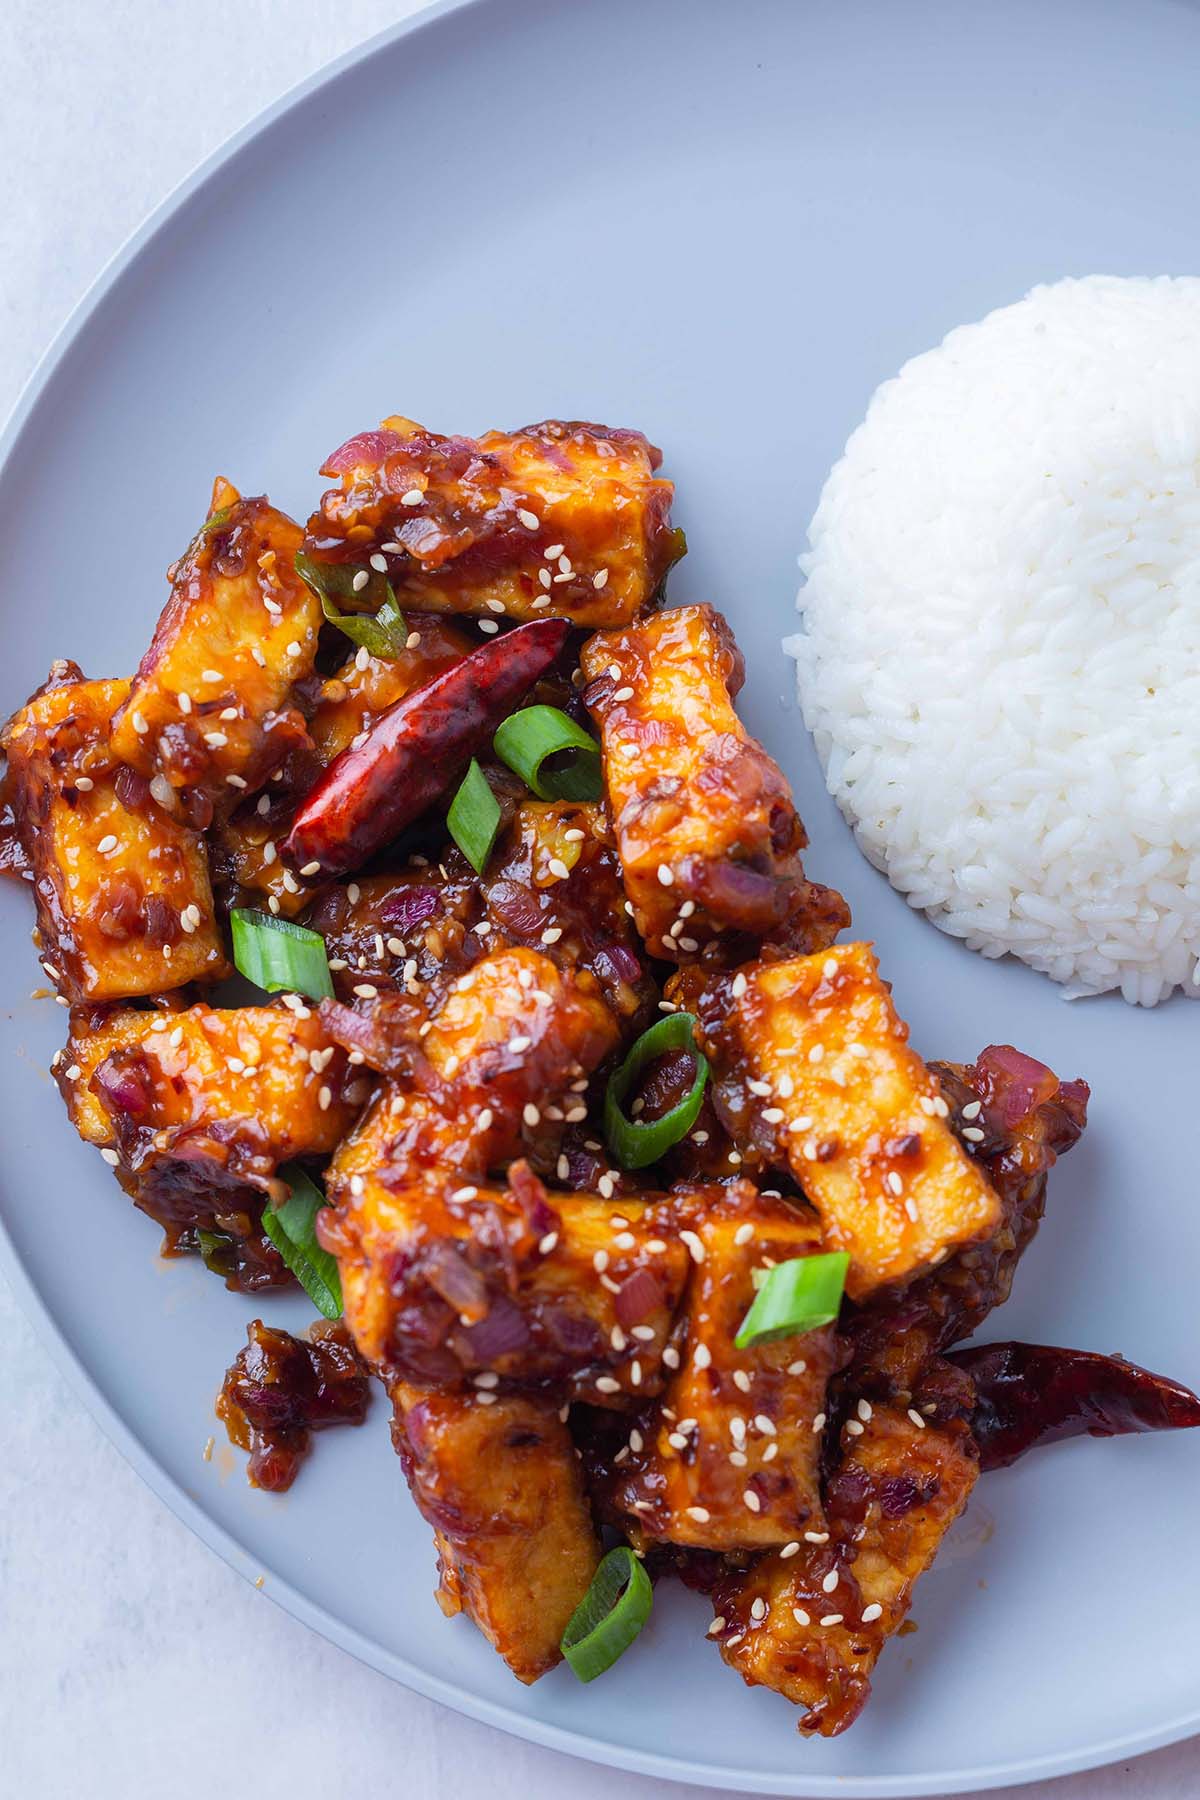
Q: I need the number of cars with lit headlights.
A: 0